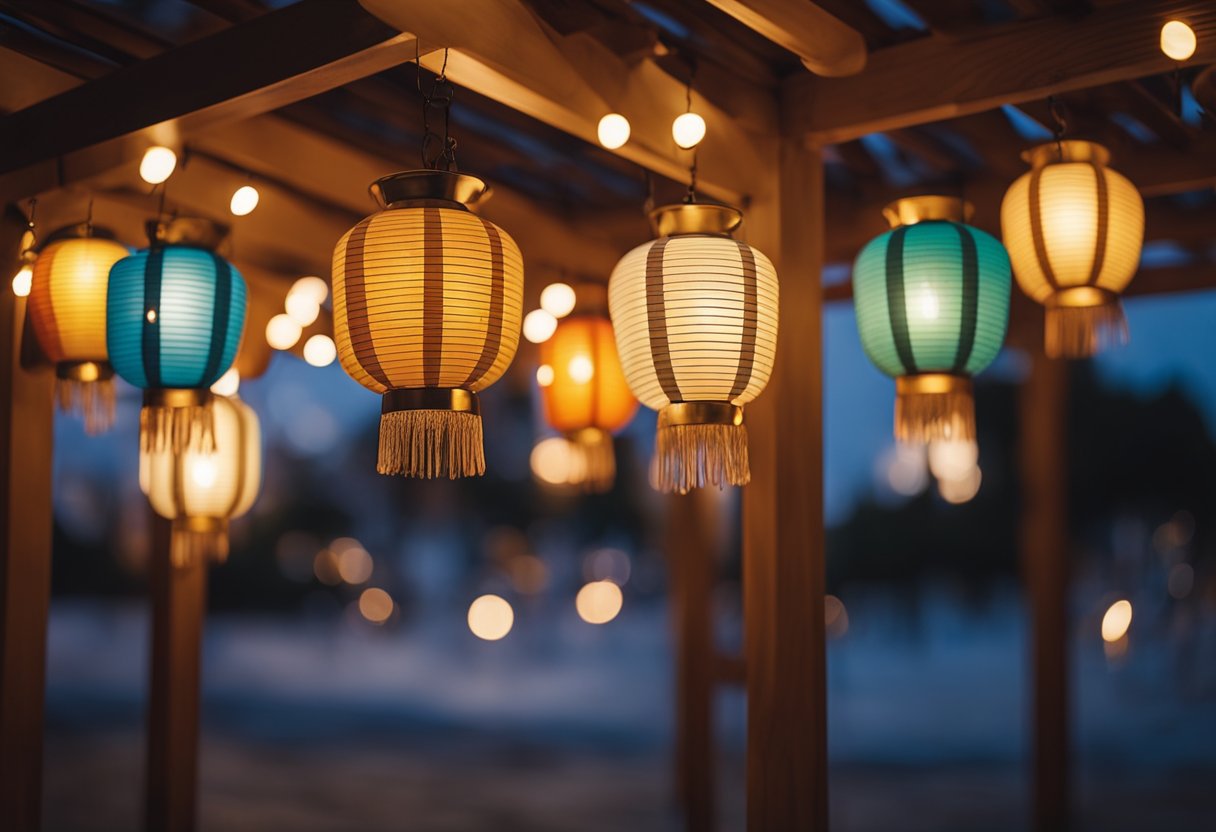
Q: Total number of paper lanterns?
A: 8